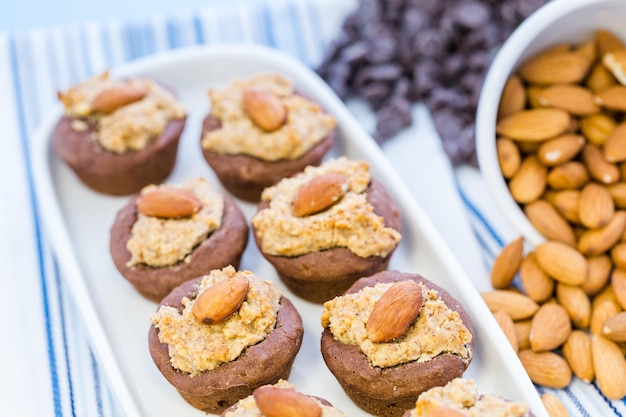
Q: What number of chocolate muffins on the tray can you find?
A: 8